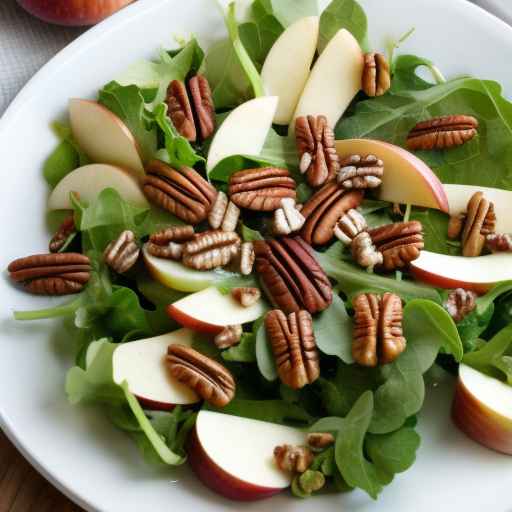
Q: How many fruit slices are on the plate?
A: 13